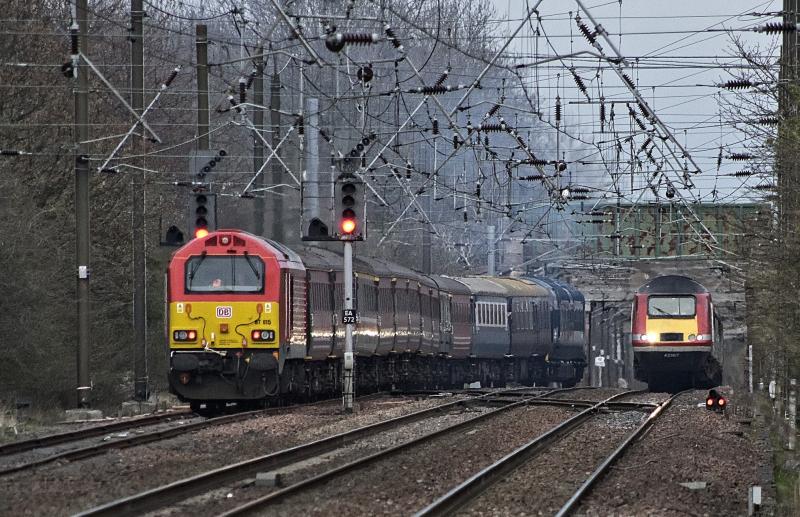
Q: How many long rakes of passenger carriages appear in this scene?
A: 1